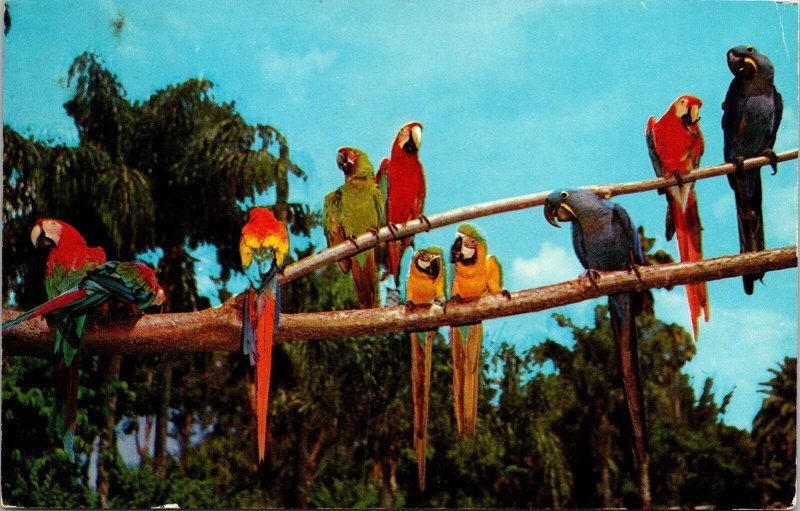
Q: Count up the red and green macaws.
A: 2